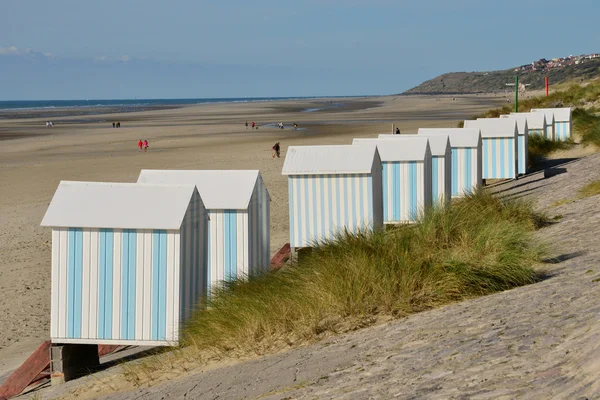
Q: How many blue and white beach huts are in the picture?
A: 11